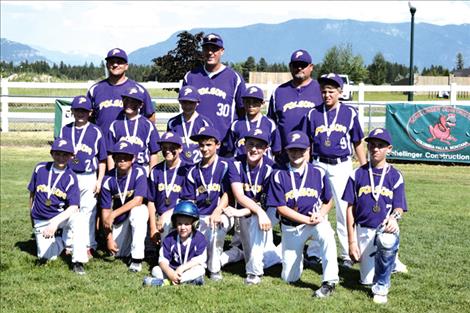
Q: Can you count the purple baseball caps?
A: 15